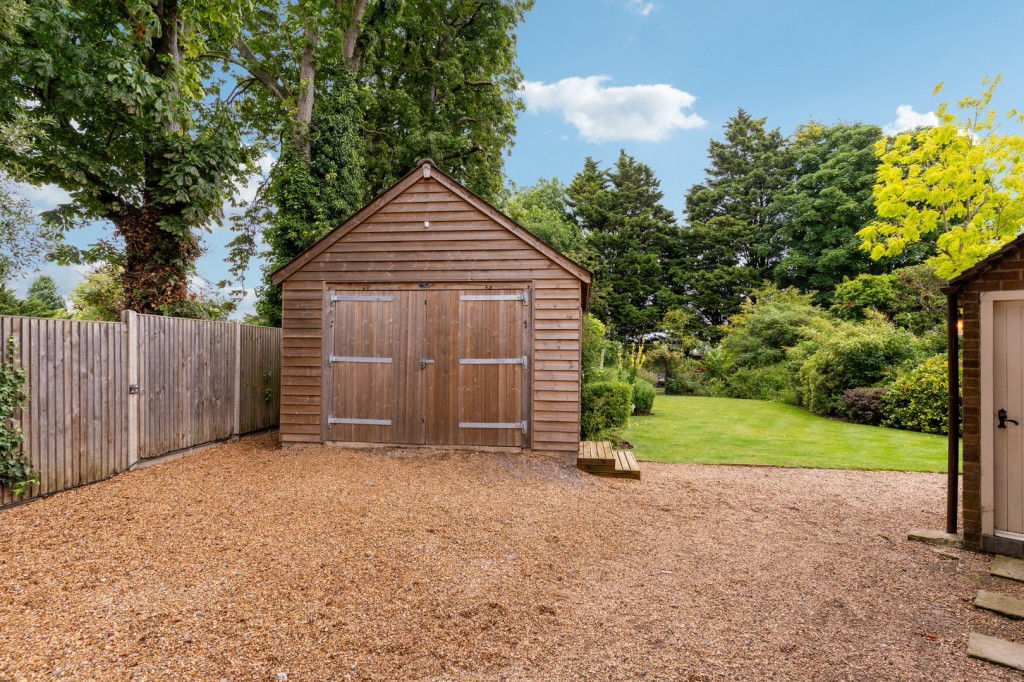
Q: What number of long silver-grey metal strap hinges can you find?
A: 6